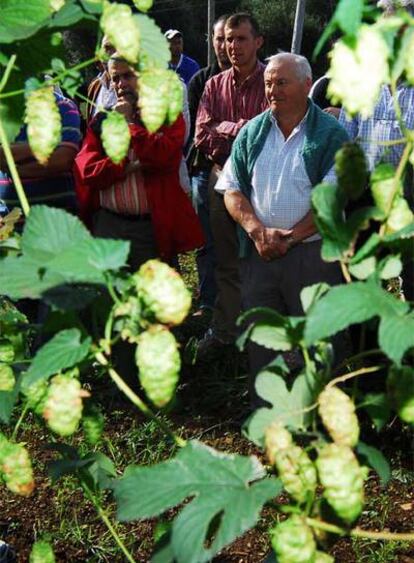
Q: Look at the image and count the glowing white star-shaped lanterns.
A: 0